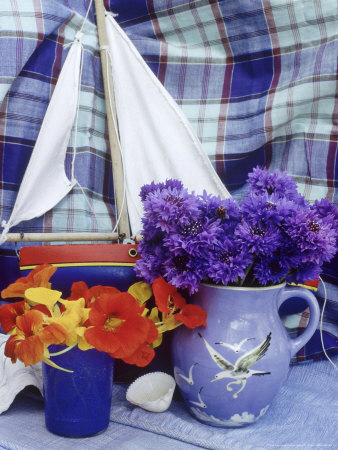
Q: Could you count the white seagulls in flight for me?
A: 4